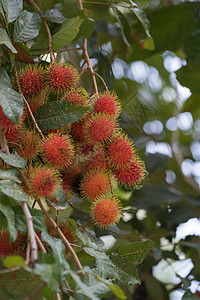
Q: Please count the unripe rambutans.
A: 0